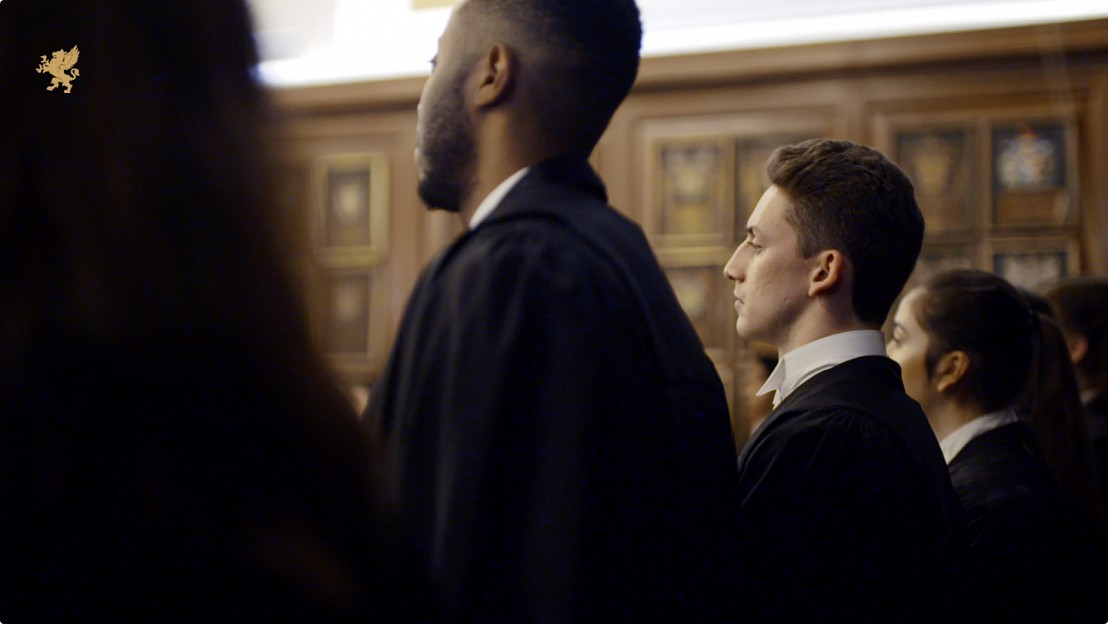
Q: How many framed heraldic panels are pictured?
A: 9